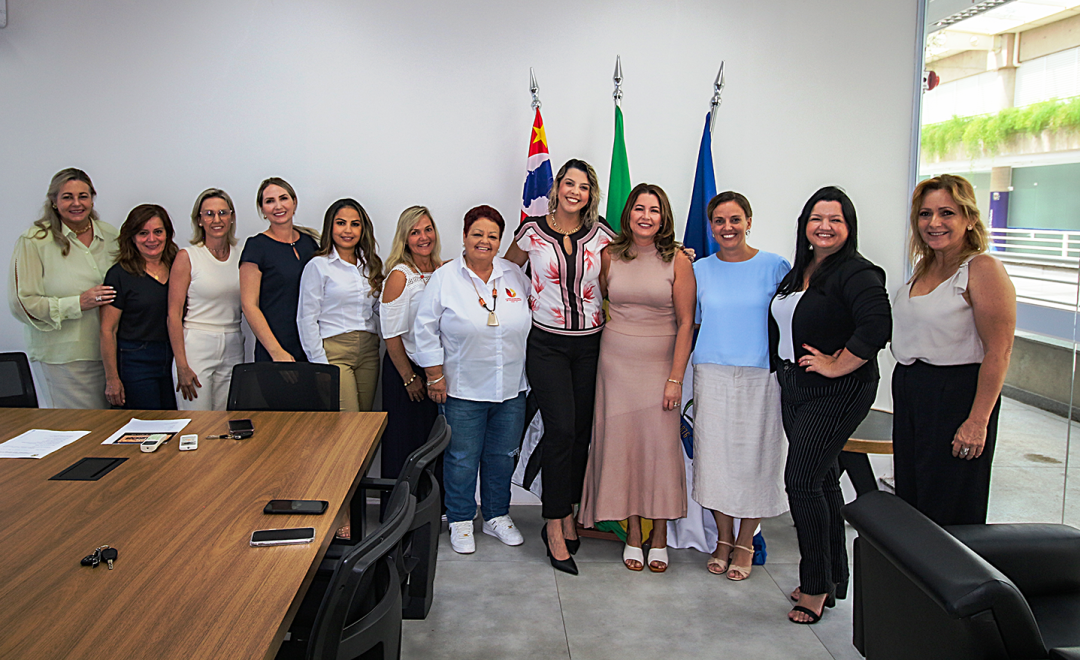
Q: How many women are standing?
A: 12